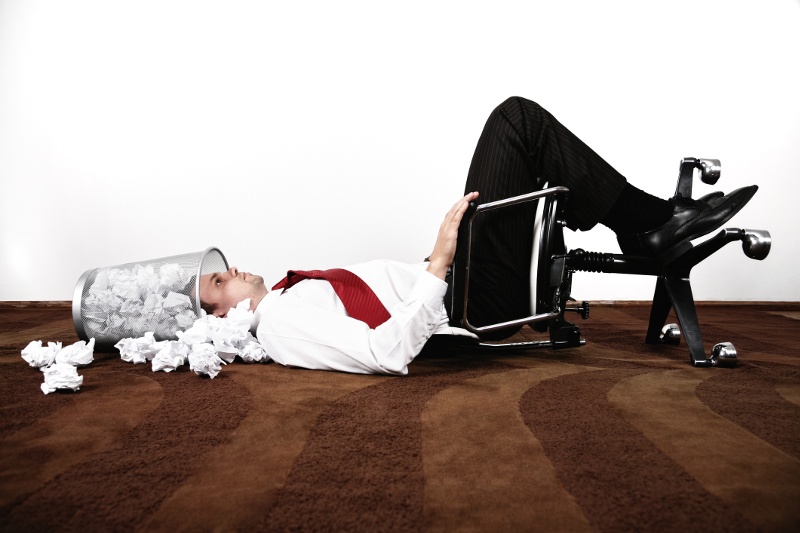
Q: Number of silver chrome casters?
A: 4